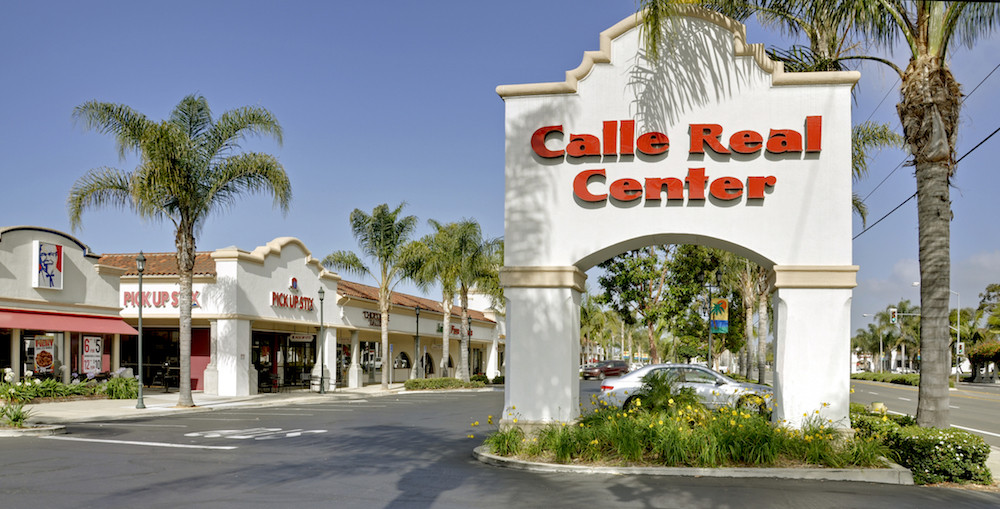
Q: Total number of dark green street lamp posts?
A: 5